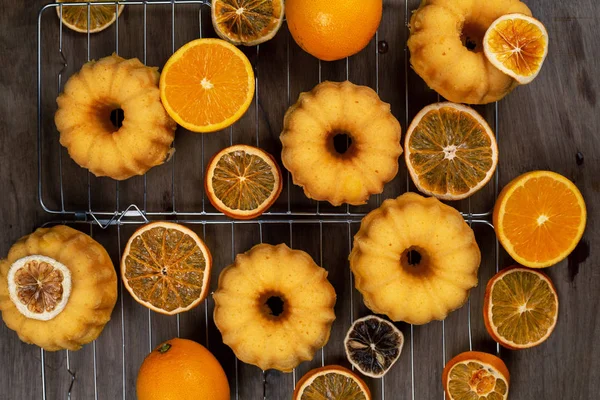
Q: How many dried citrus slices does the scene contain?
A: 11